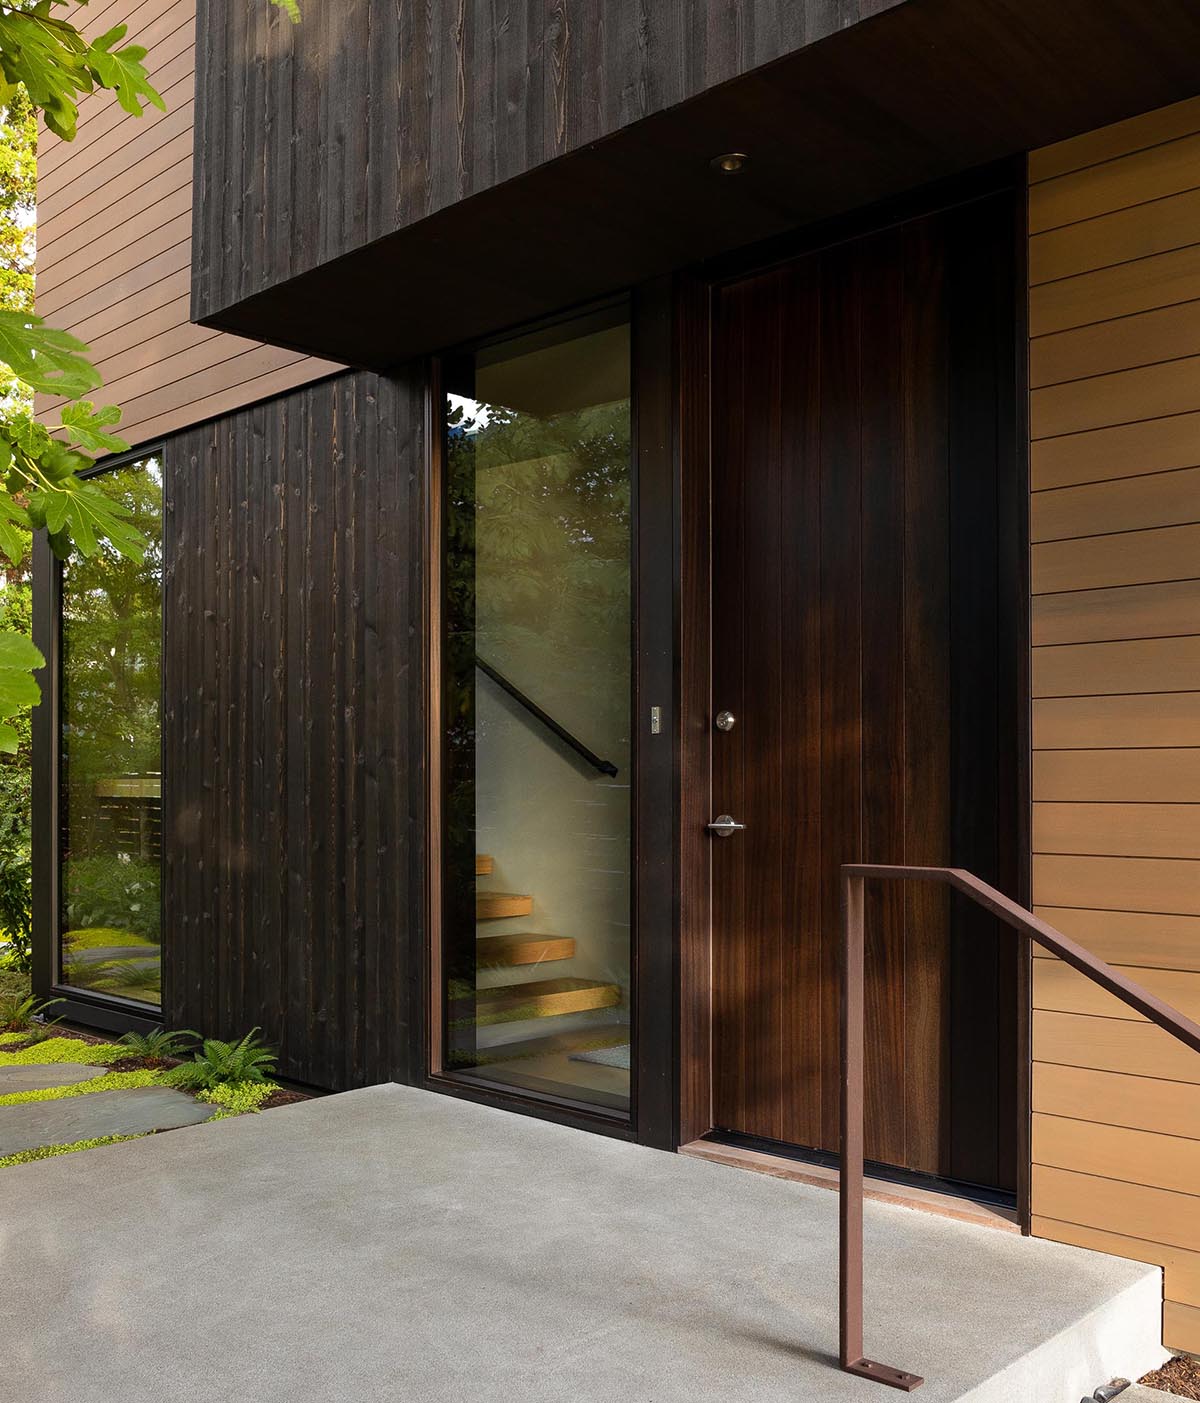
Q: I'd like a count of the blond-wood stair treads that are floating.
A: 4